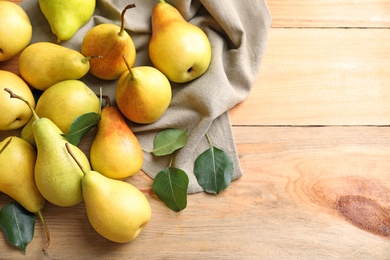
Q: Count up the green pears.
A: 2